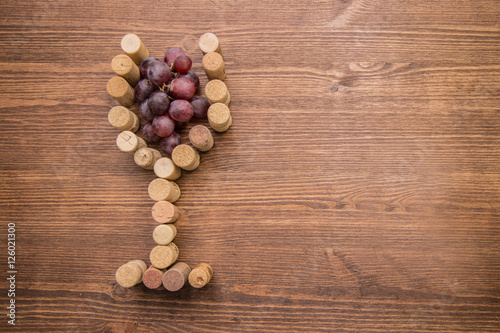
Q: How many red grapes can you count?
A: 15